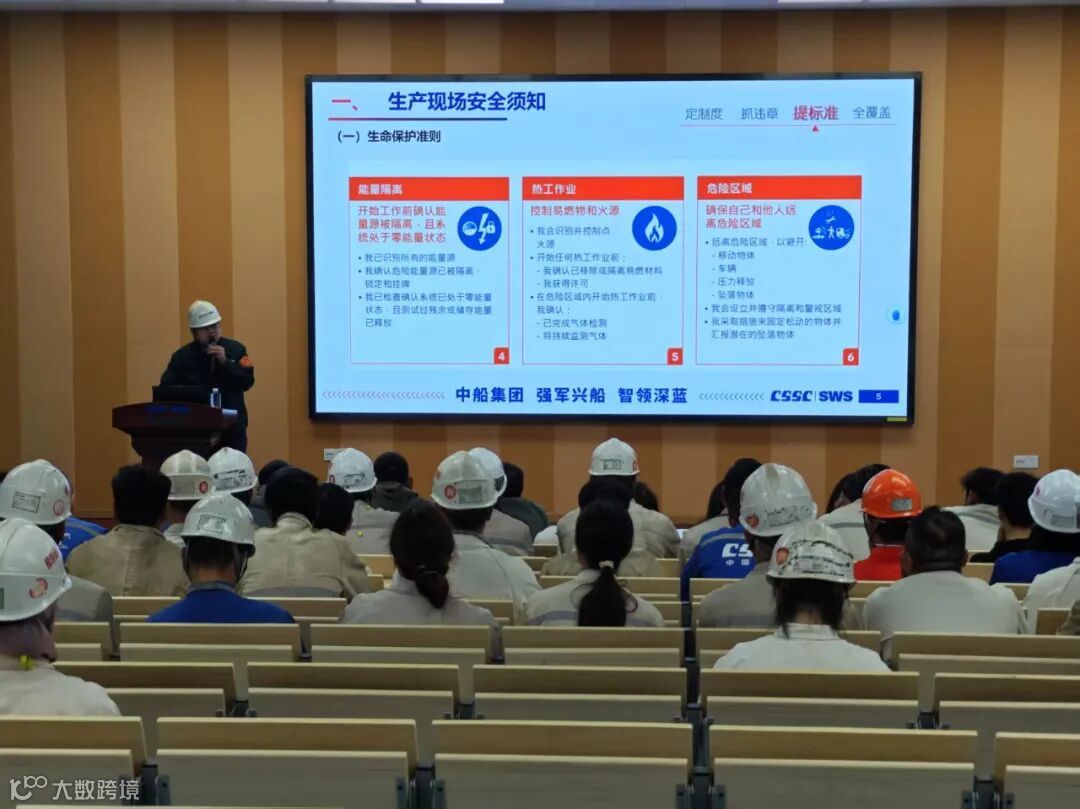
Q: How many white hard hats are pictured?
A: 13